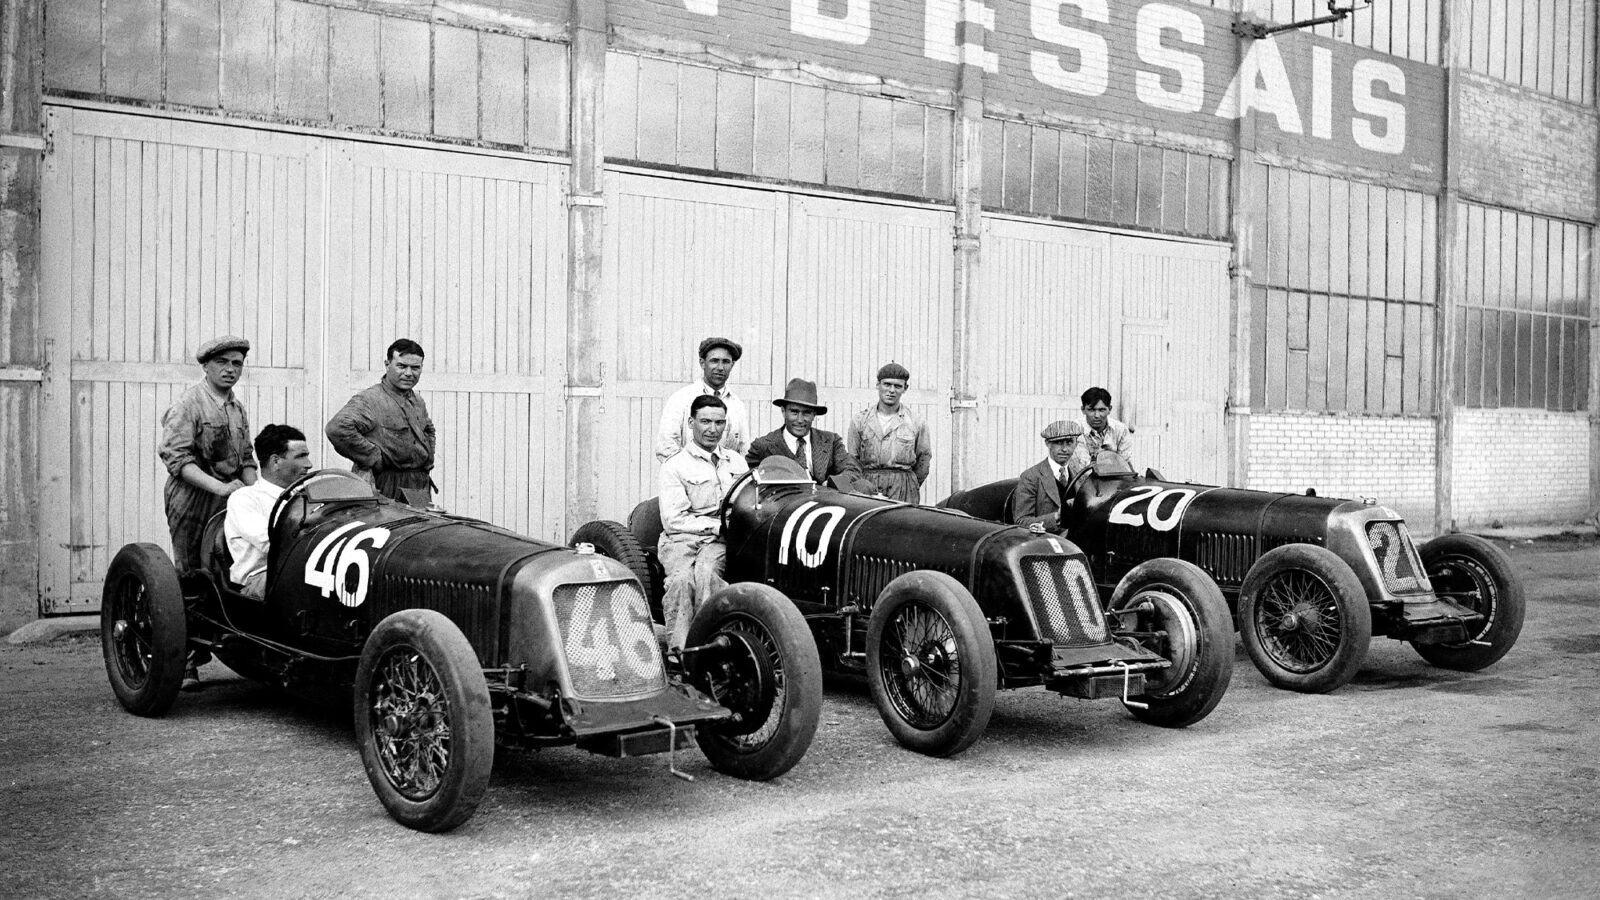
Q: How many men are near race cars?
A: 9